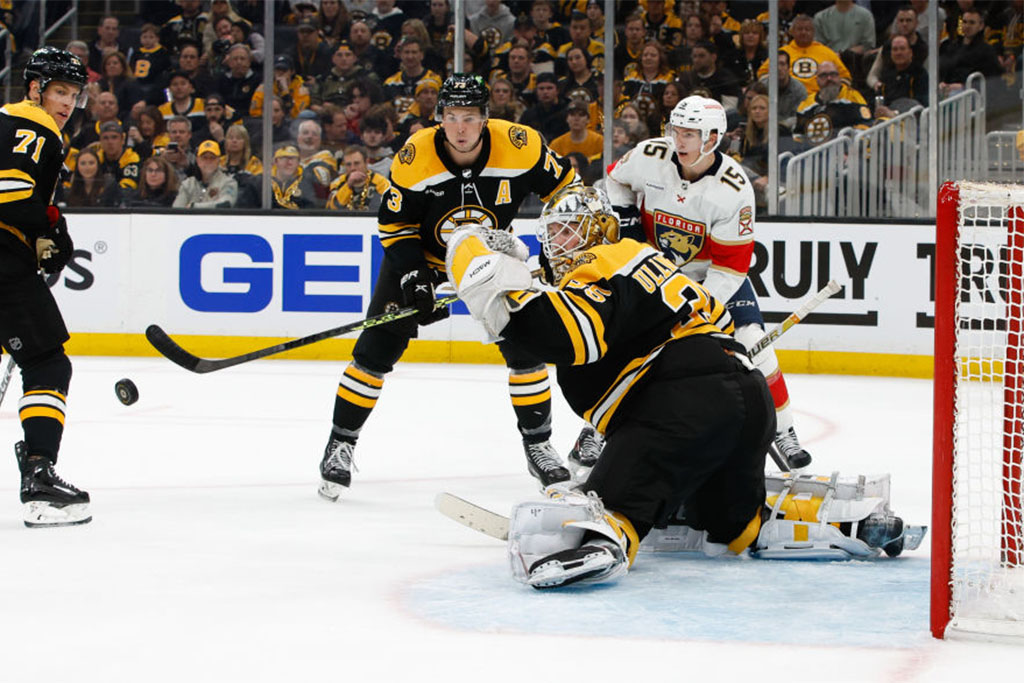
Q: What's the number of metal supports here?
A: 5